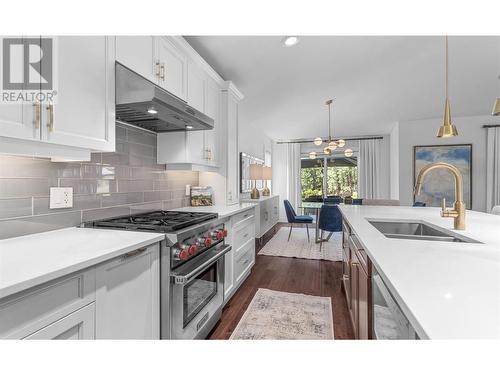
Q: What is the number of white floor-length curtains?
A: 3